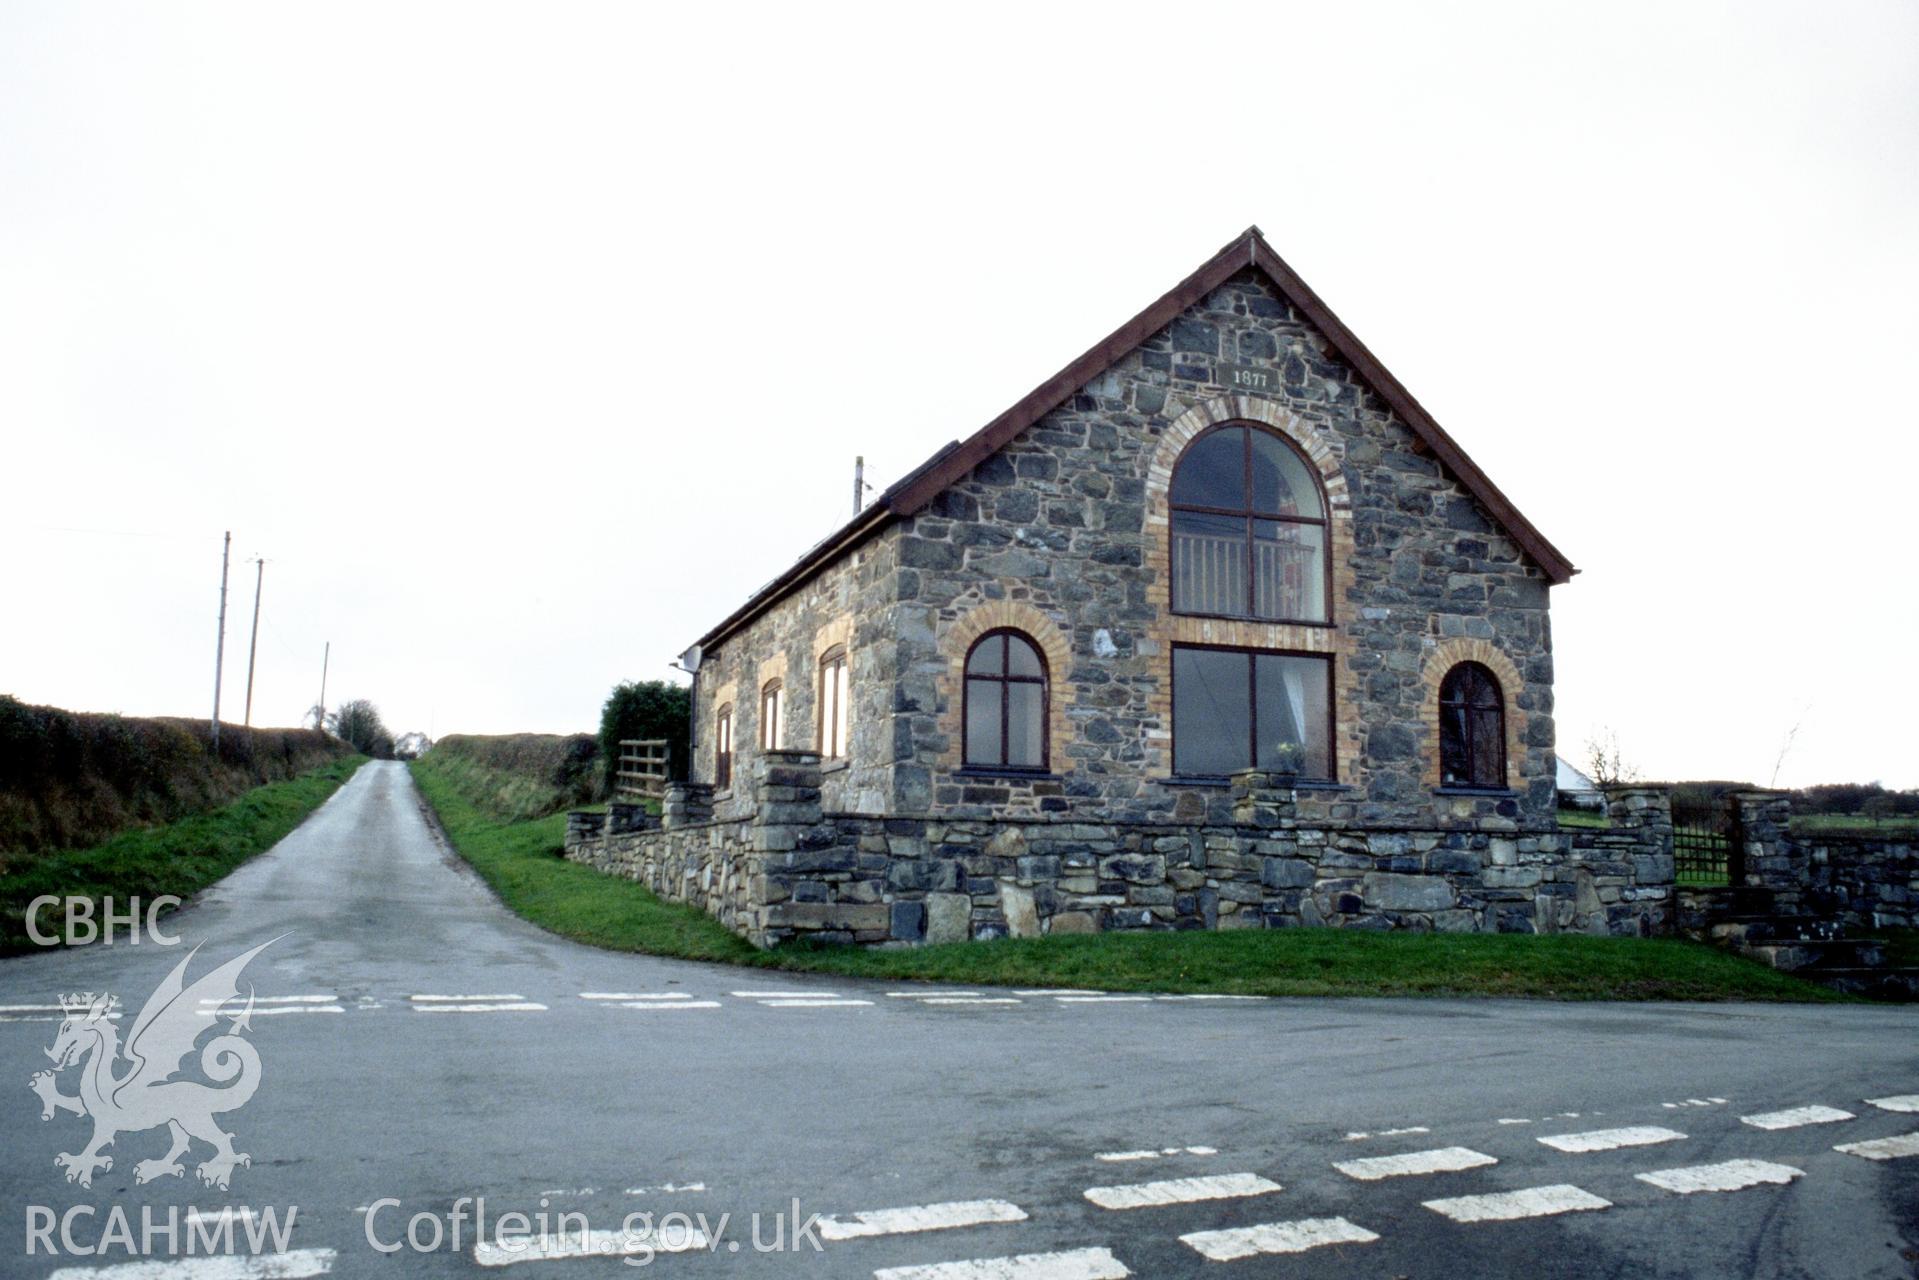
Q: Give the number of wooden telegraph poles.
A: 4